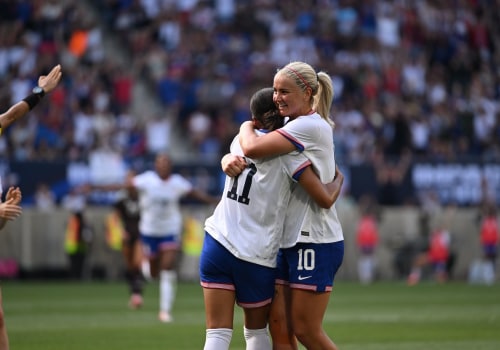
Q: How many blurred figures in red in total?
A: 3